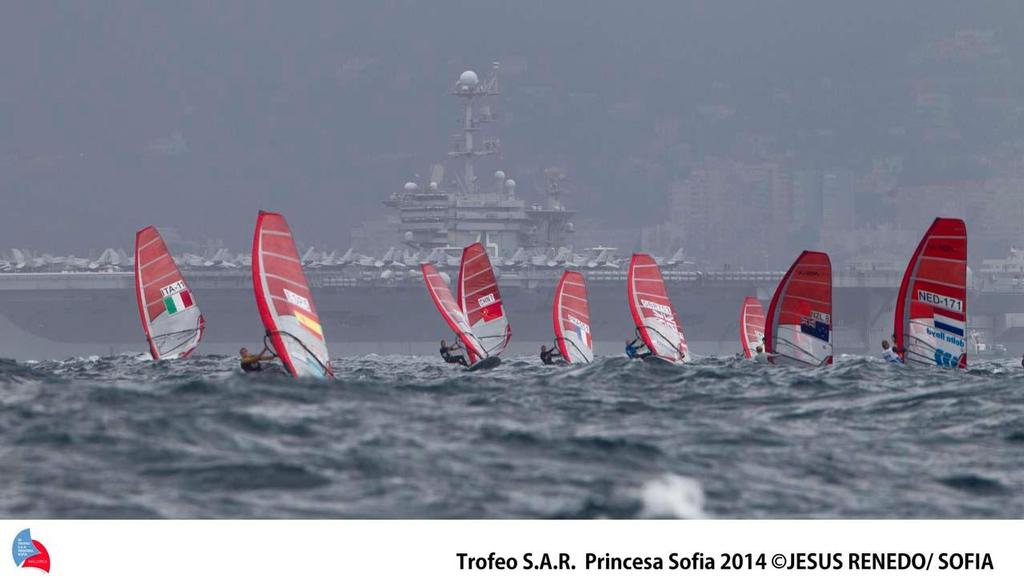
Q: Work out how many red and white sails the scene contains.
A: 9